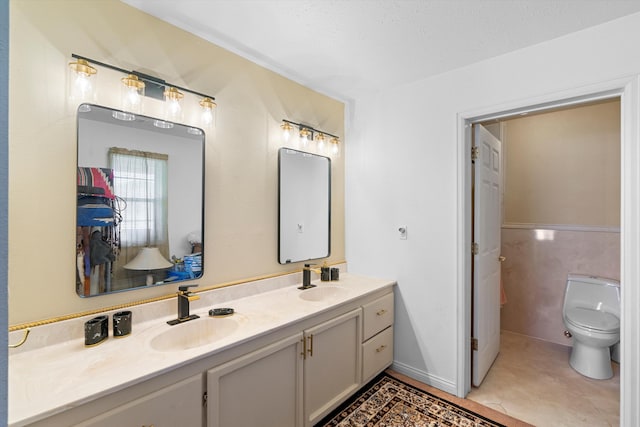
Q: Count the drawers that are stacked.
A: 2